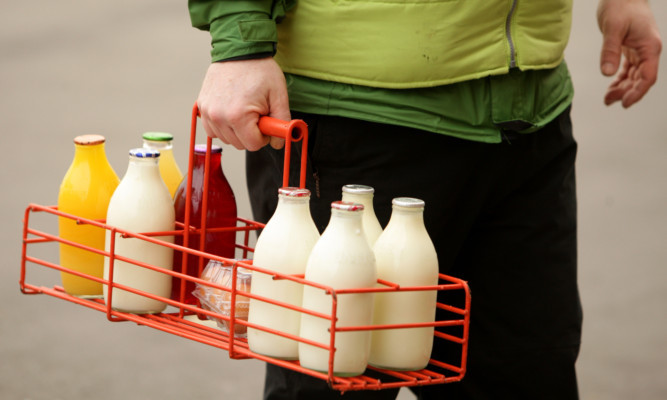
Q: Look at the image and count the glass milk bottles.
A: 5